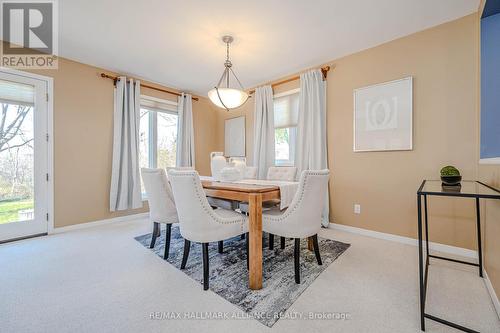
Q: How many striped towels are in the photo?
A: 0